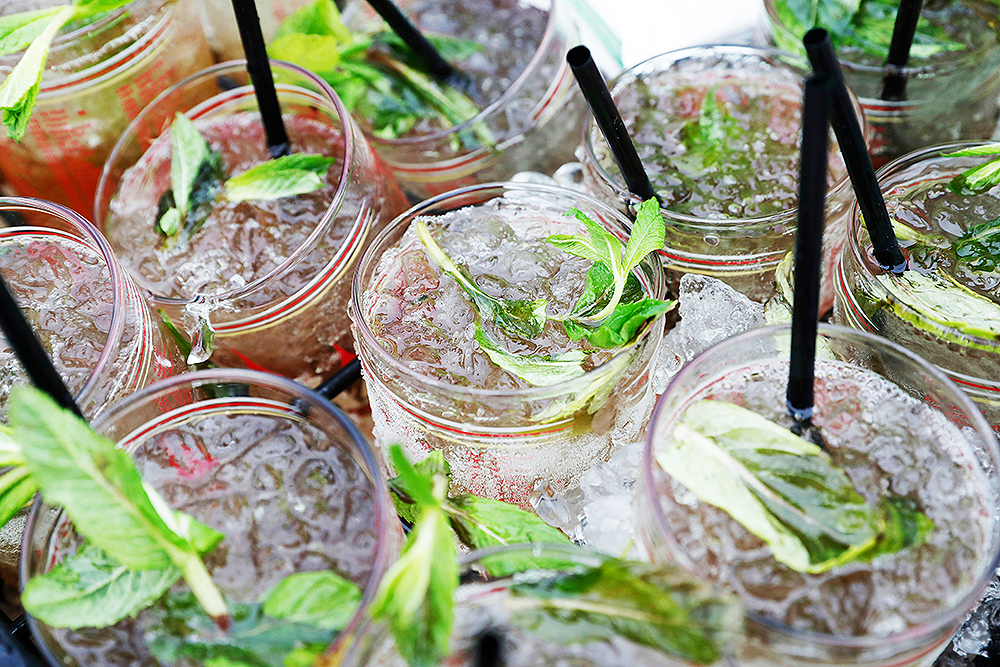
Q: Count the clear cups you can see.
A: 11